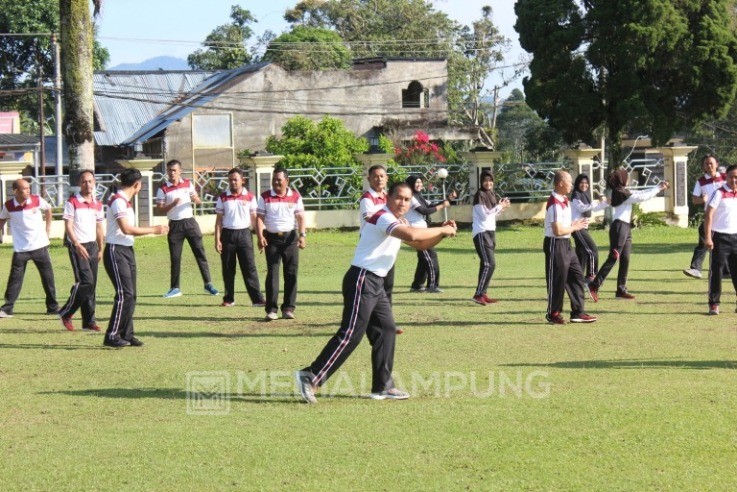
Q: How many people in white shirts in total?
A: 15